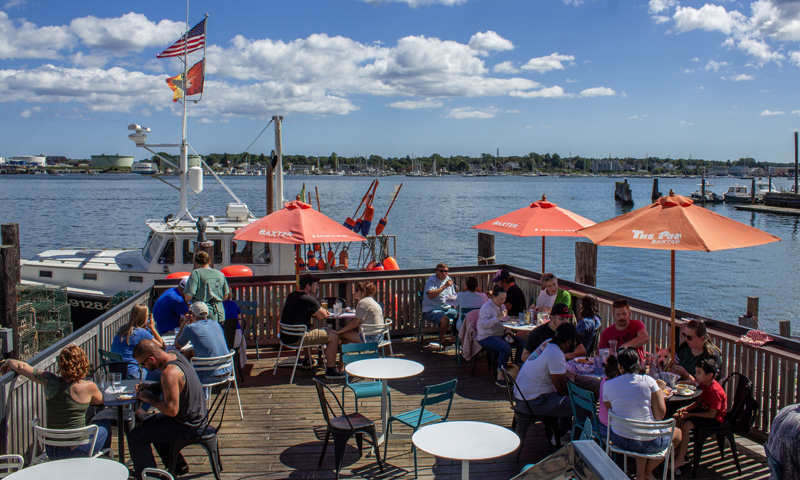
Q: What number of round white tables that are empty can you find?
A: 3